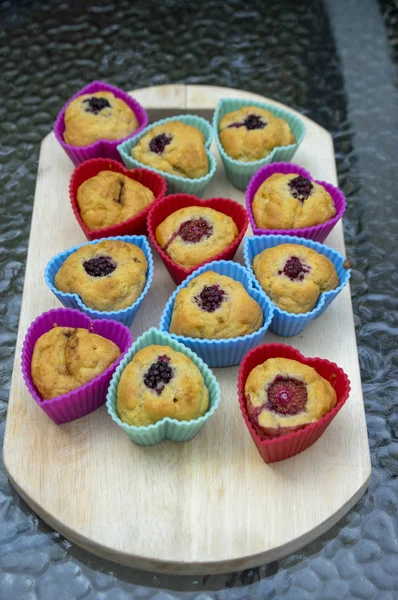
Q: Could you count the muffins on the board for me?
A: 12